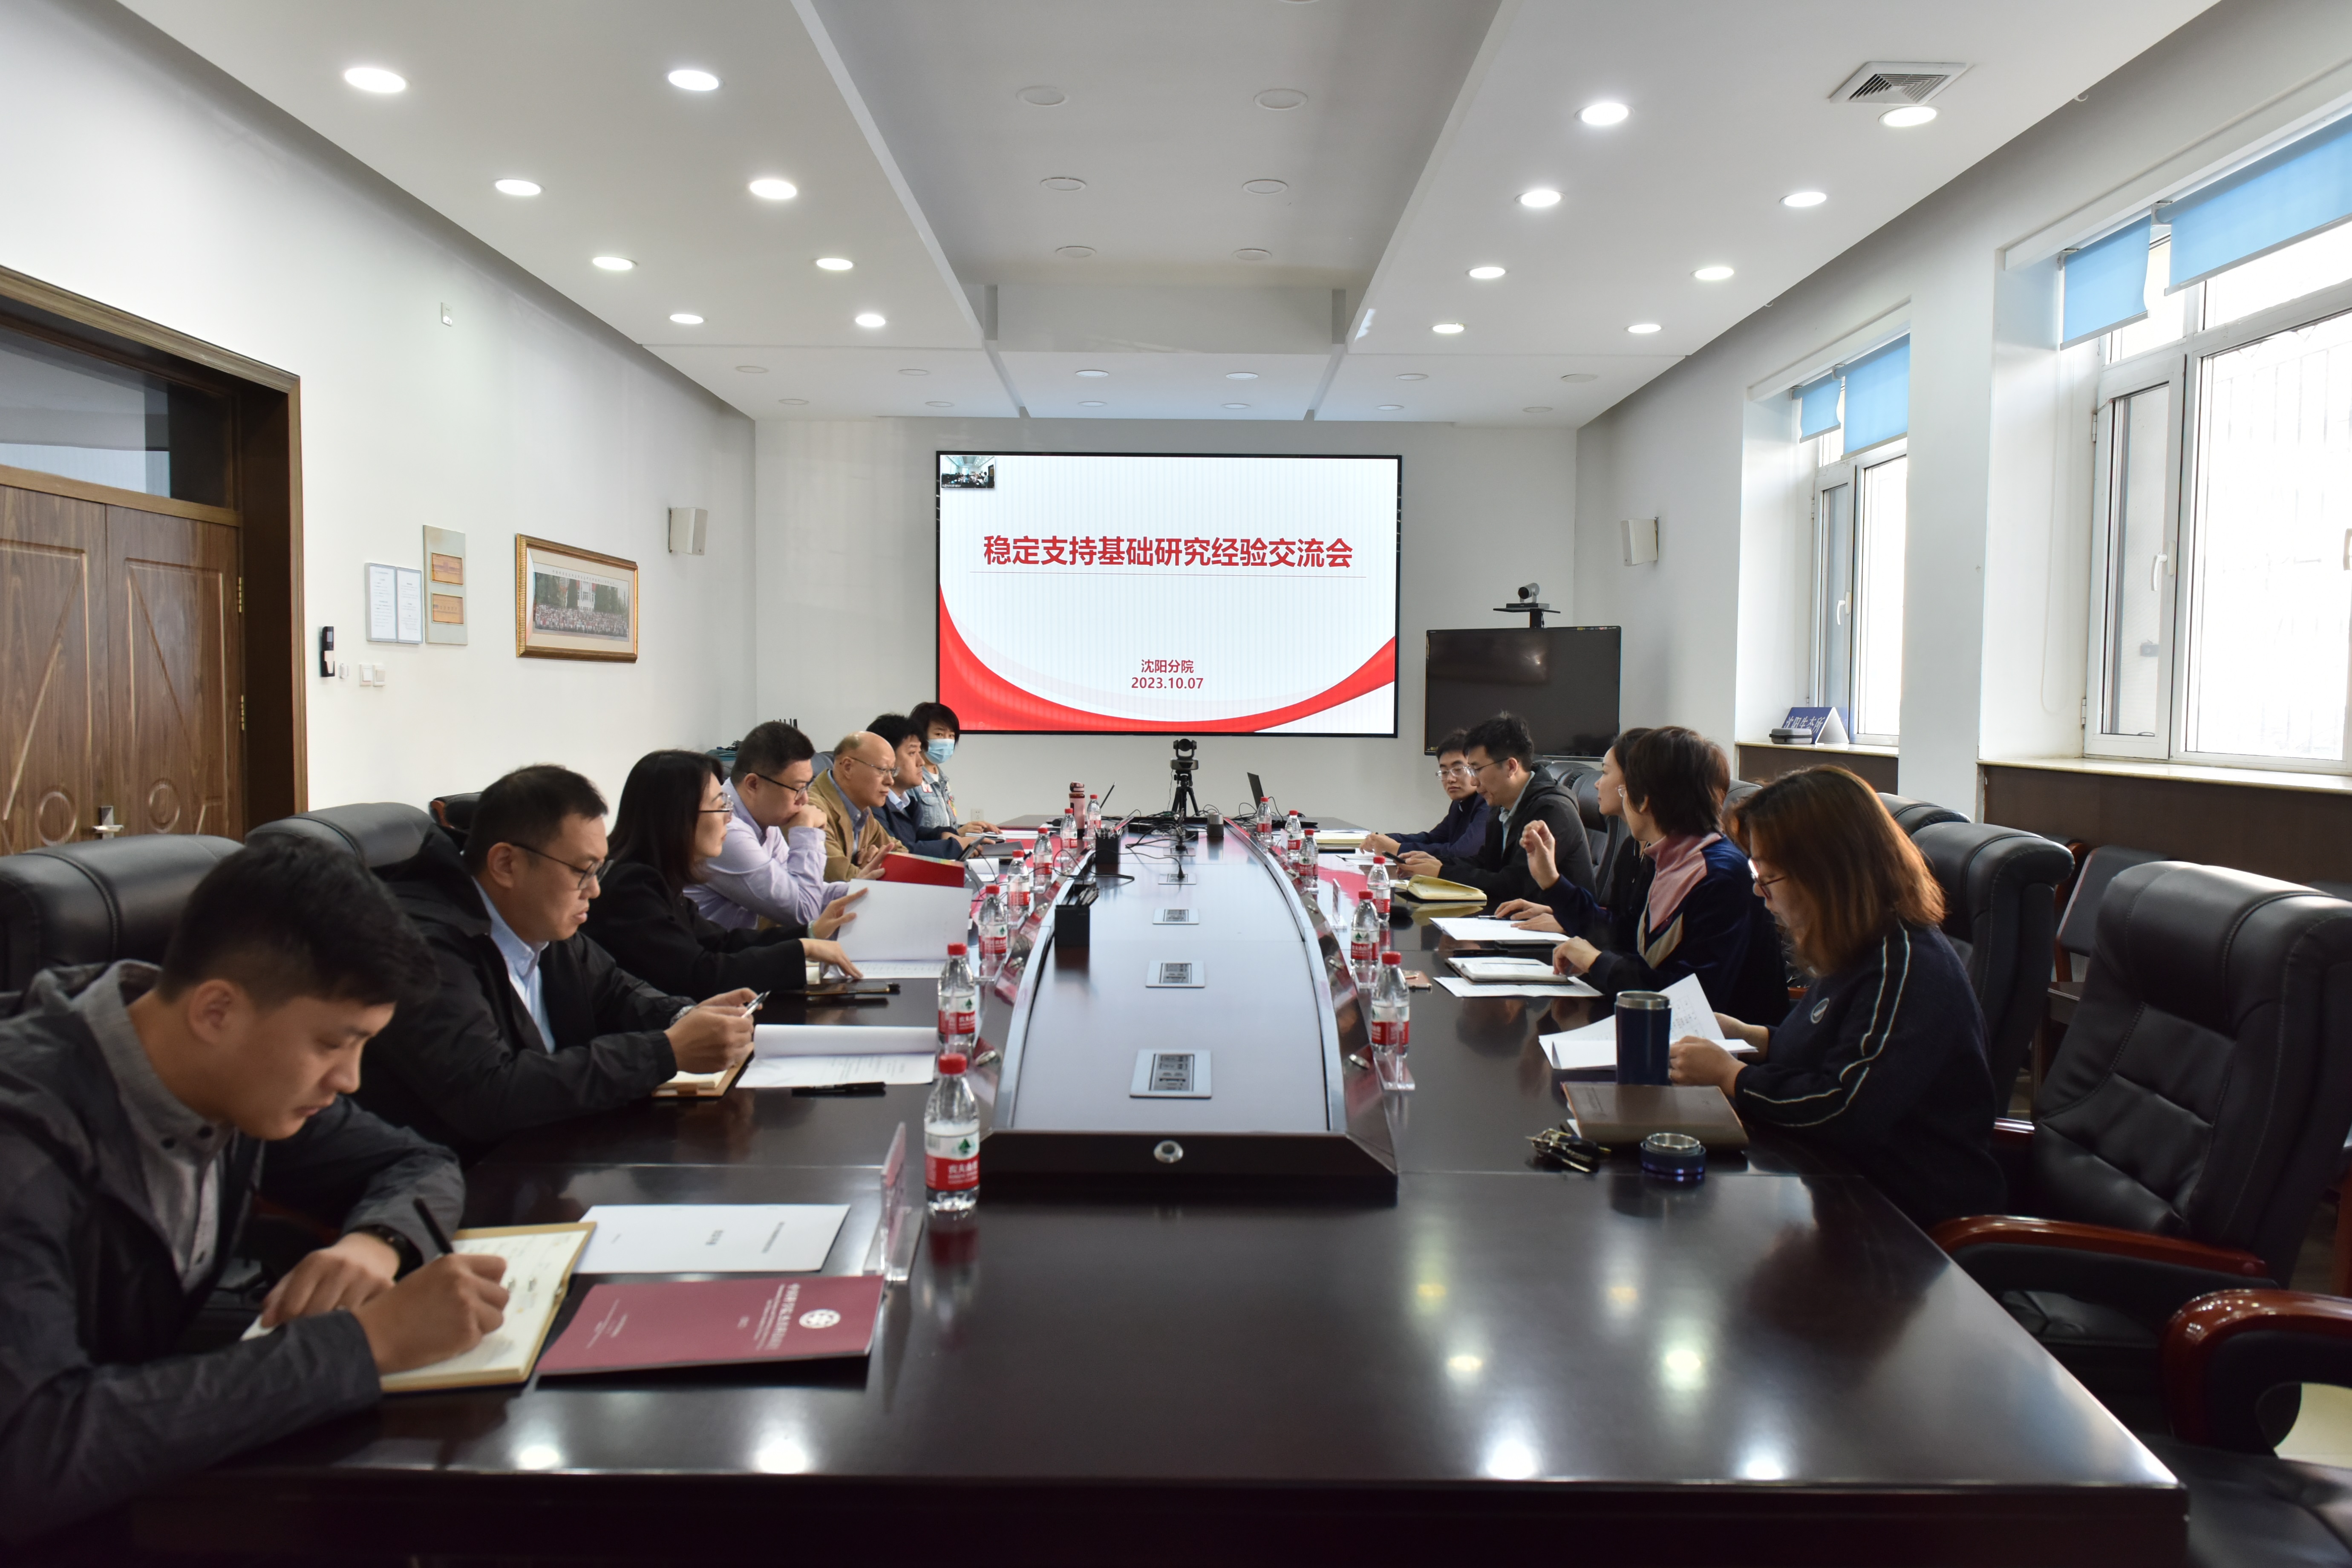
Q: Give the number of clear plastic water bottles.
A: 13